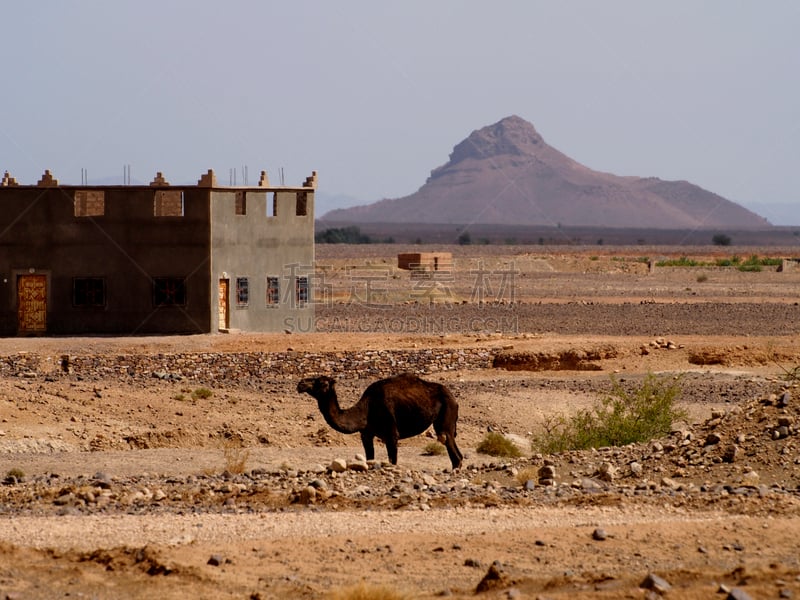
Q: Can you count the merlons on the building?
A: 6